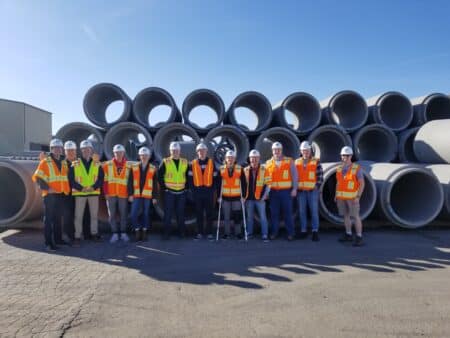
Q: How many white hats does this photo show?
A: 12